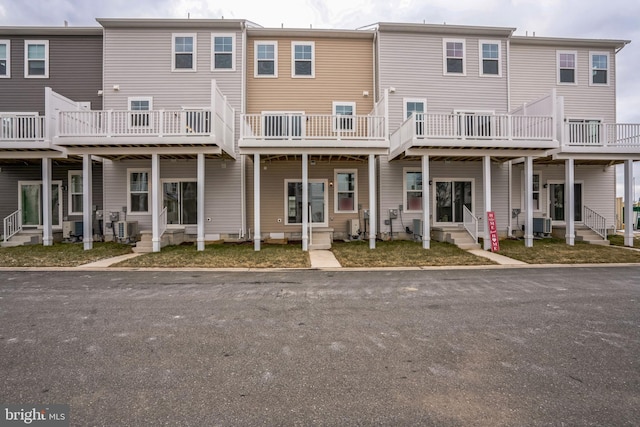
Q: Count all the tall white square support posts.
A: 12